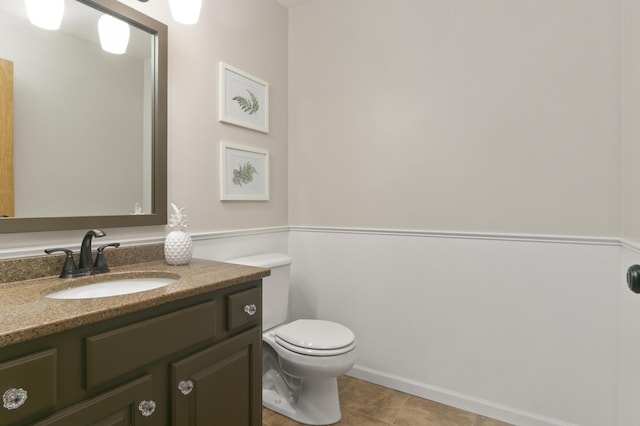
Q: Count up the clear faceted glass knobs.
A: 4